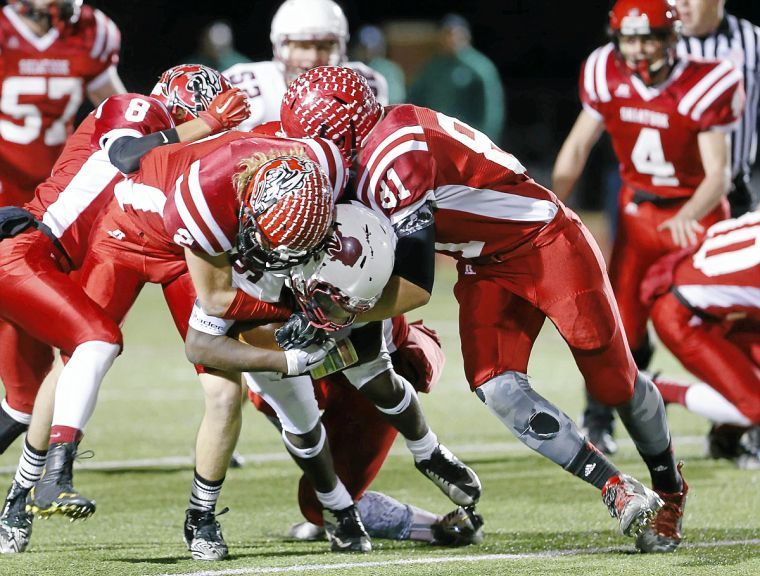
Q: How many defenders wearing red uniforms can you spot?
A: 7